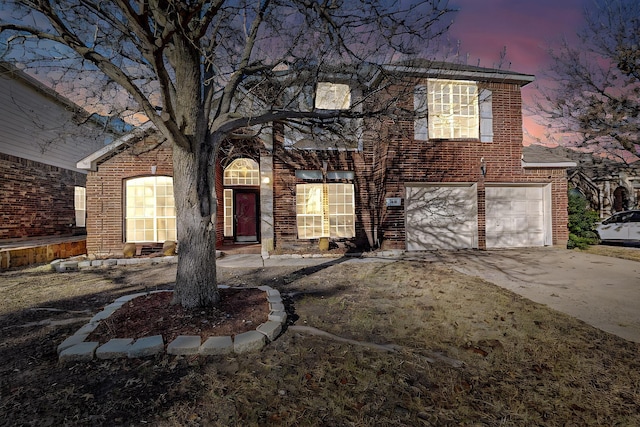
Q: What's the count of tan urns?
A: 3